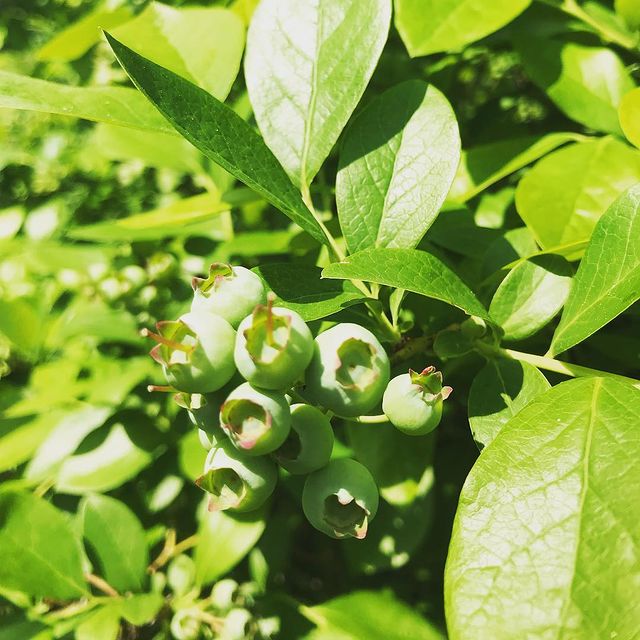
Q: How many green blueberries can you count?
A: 10